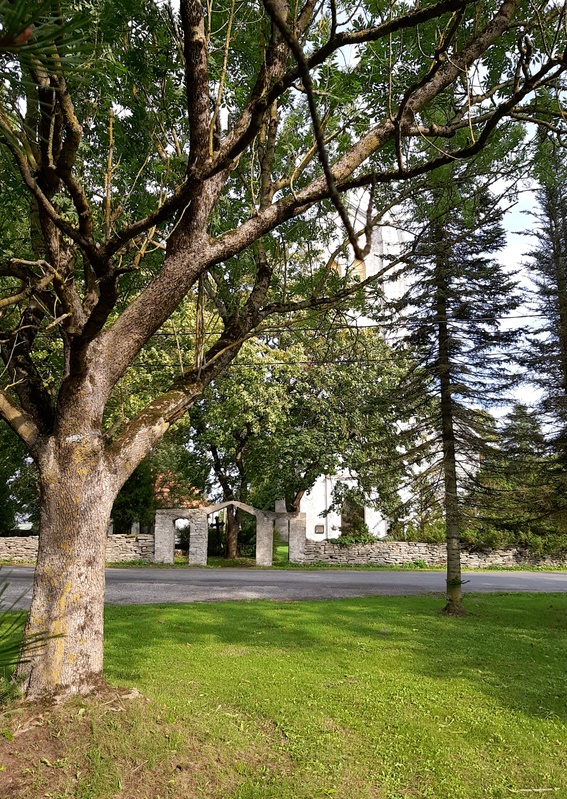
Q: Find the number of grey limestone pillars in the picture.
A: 4